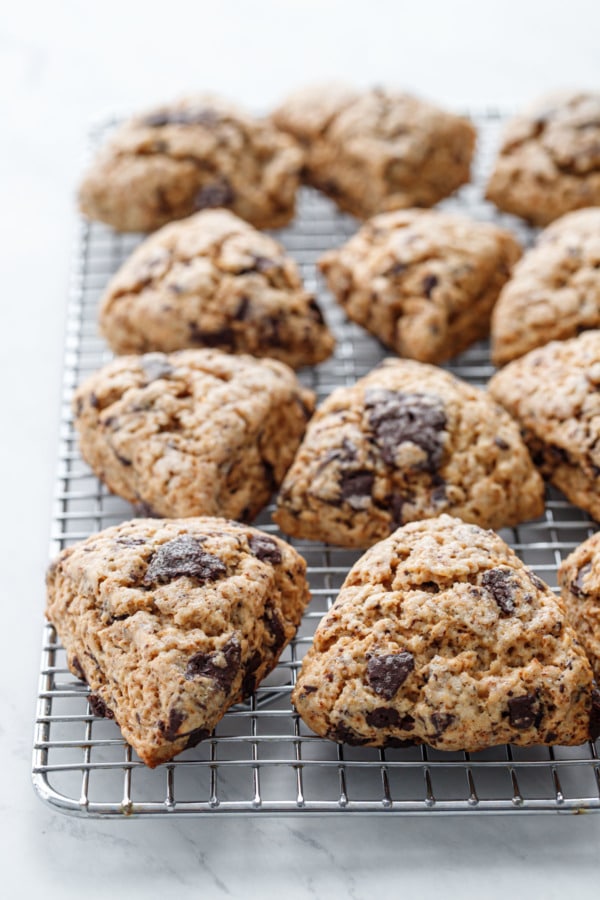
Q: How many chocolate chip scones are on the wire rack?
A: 12